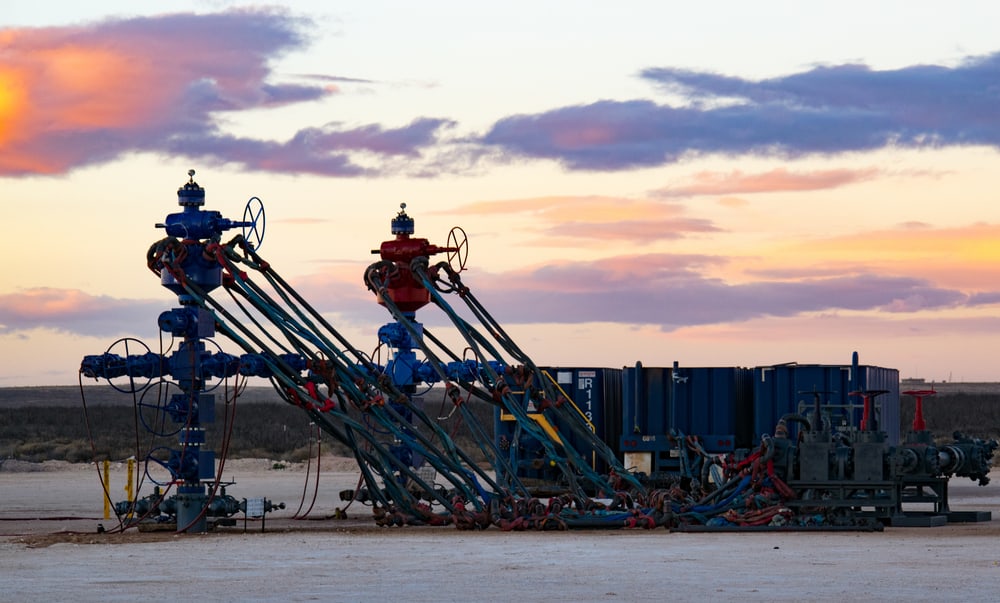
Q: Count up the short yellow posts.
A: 2